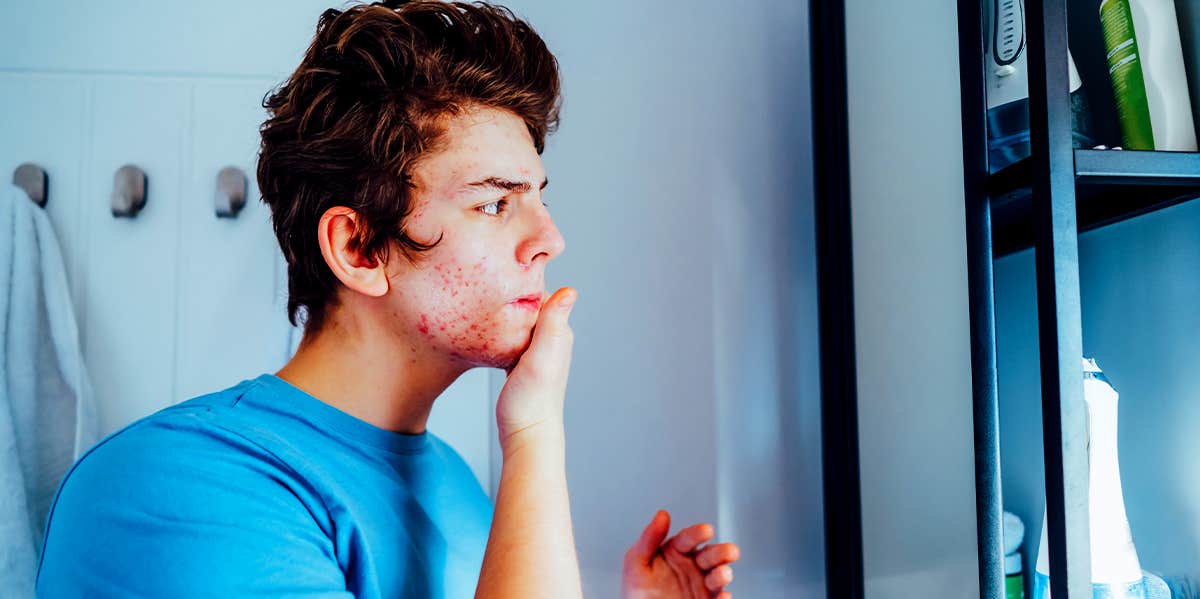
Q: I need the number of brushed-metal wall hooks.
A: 3